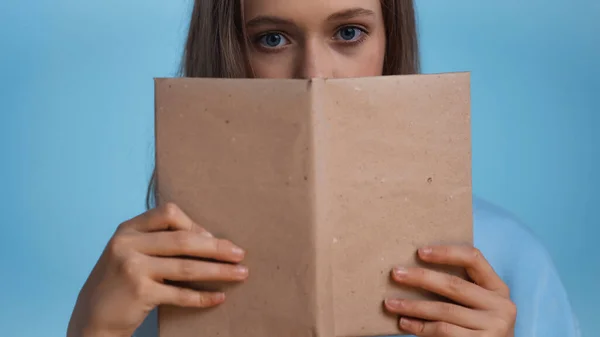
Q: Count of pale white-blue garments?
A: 1